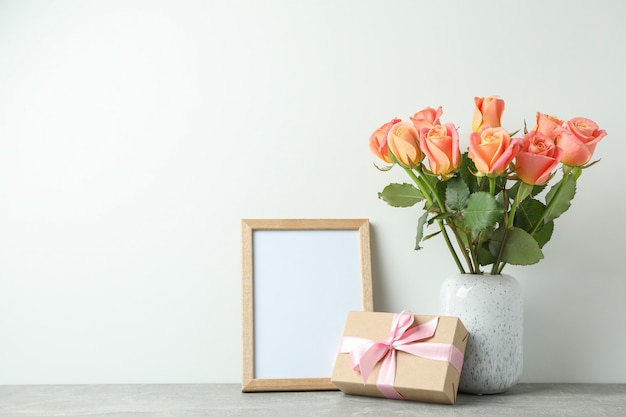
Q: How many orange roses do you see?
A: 9